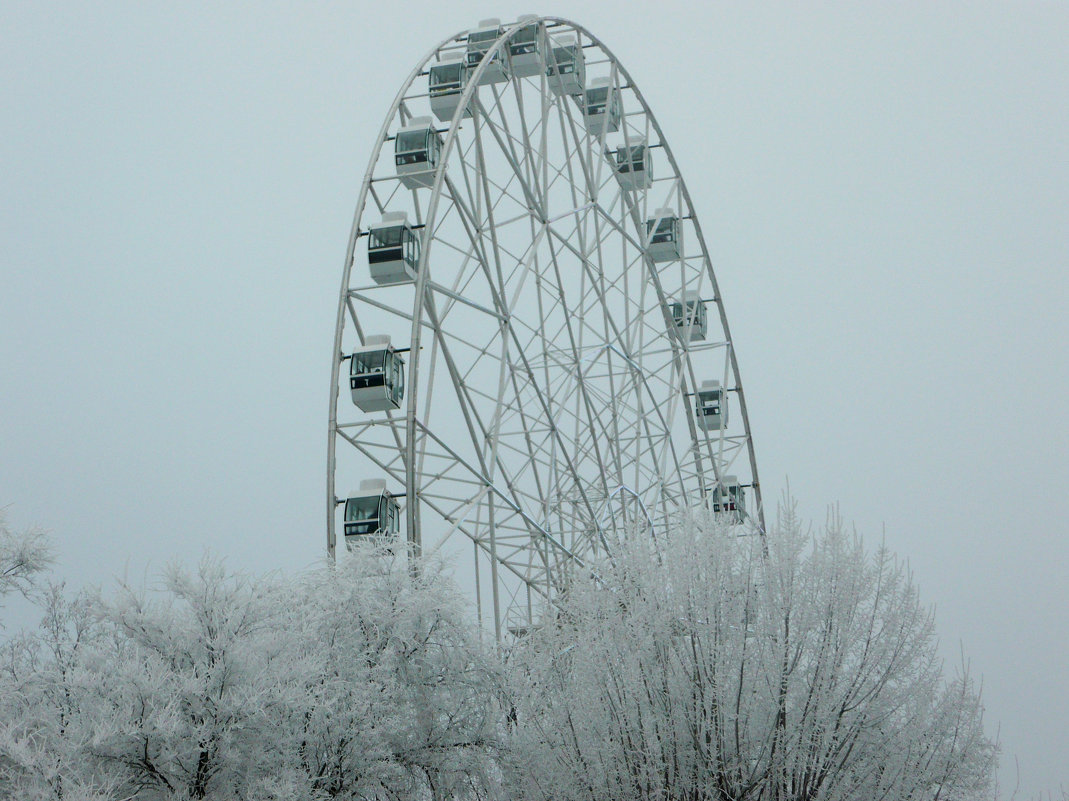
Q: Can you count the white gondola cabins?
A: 14